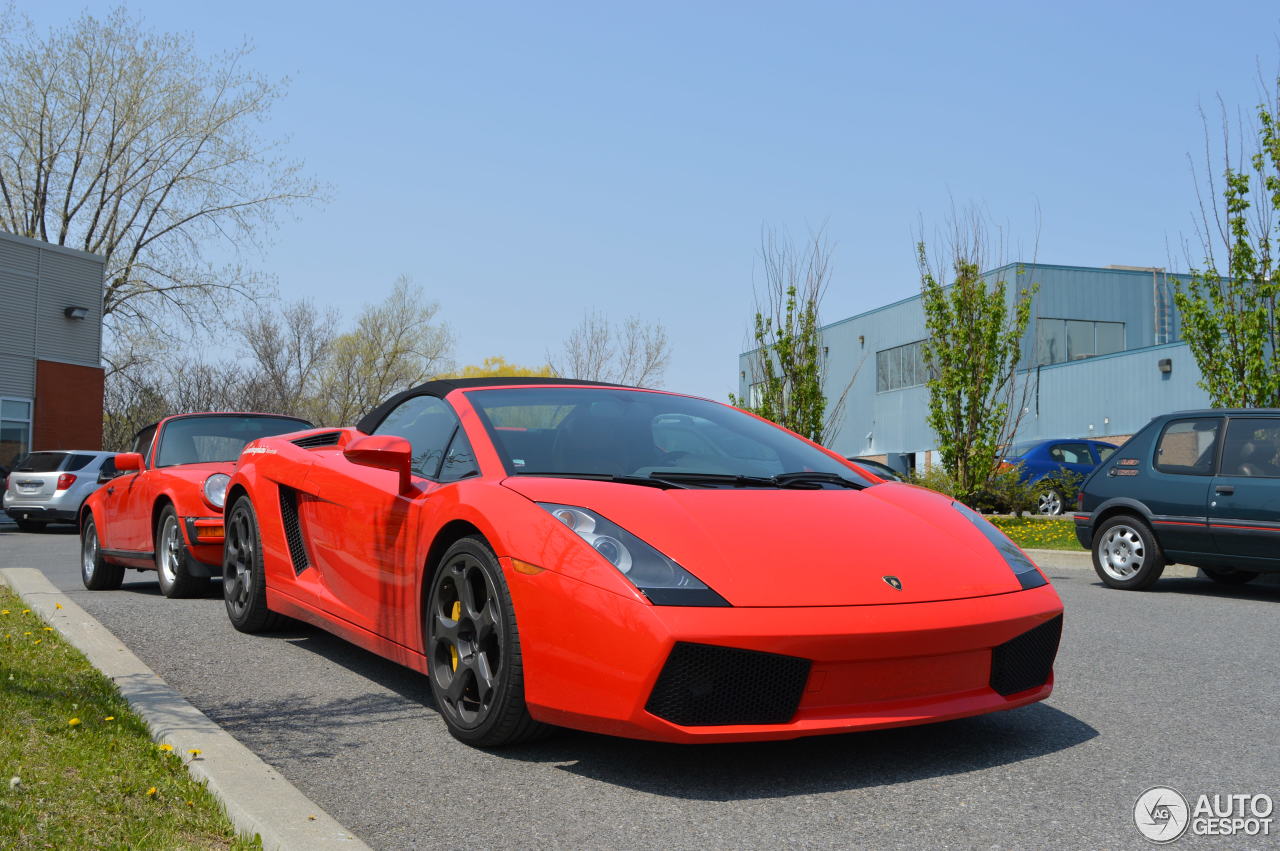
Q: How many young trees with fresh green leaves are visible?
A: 3